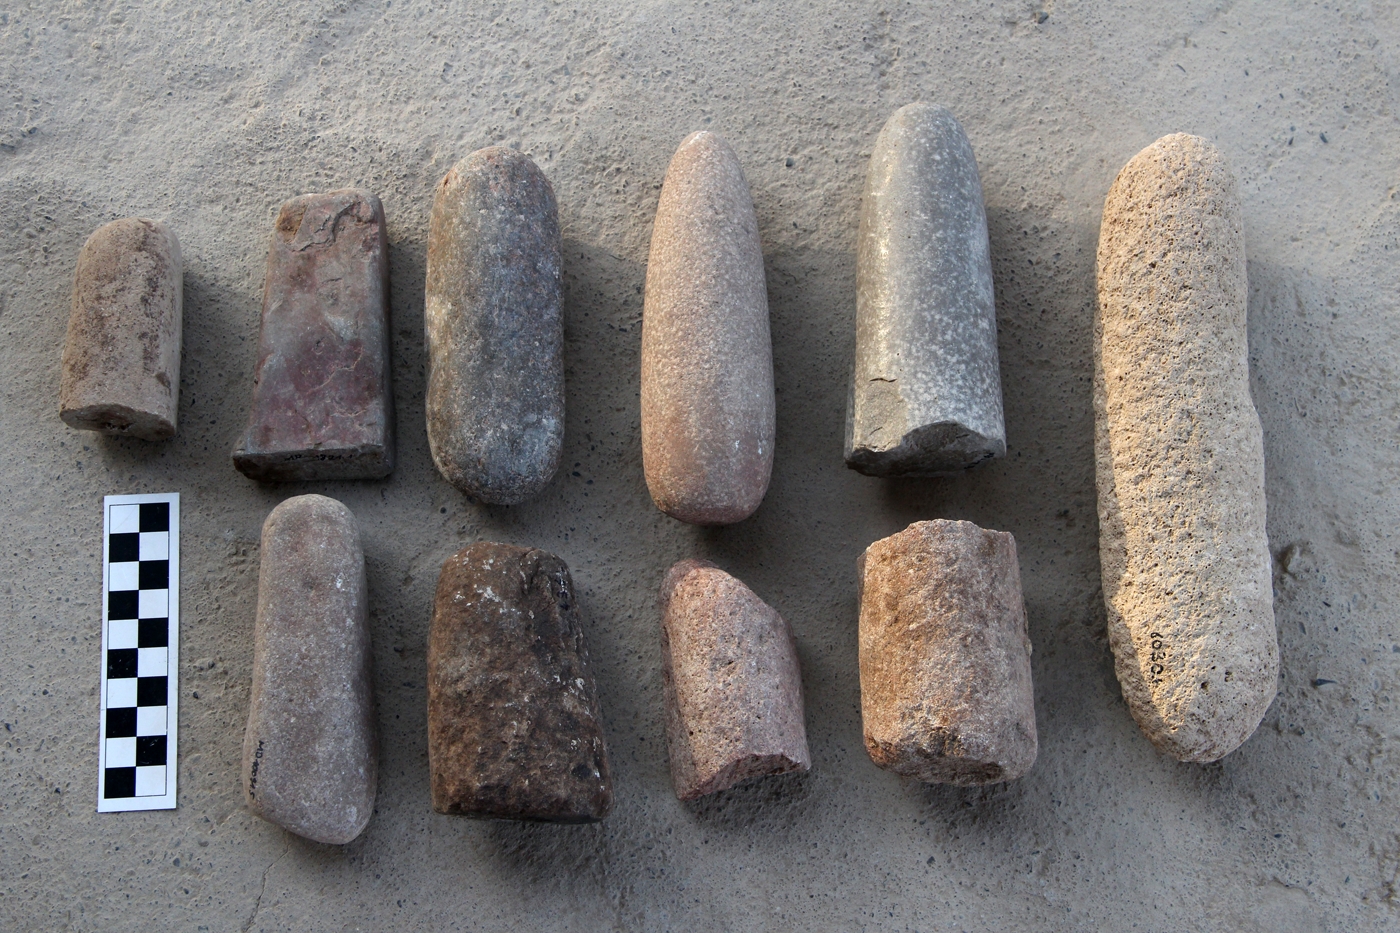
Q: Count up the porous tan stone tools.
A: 1